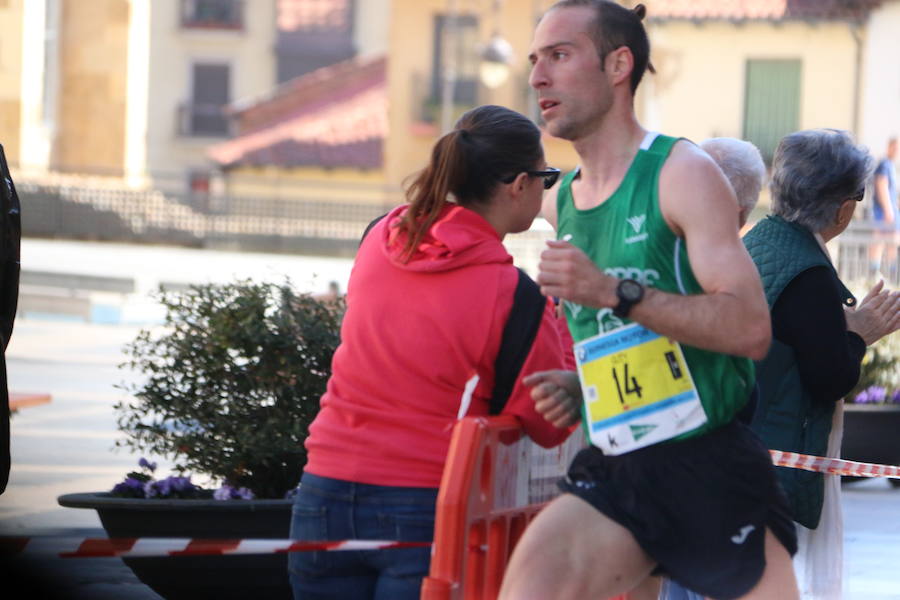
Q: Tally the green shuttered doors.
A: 1